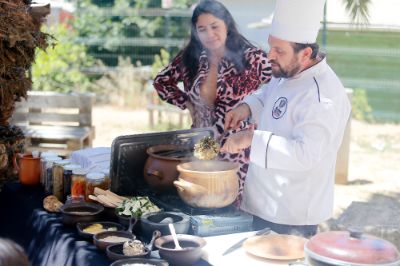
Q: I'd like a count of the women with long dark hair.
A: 1